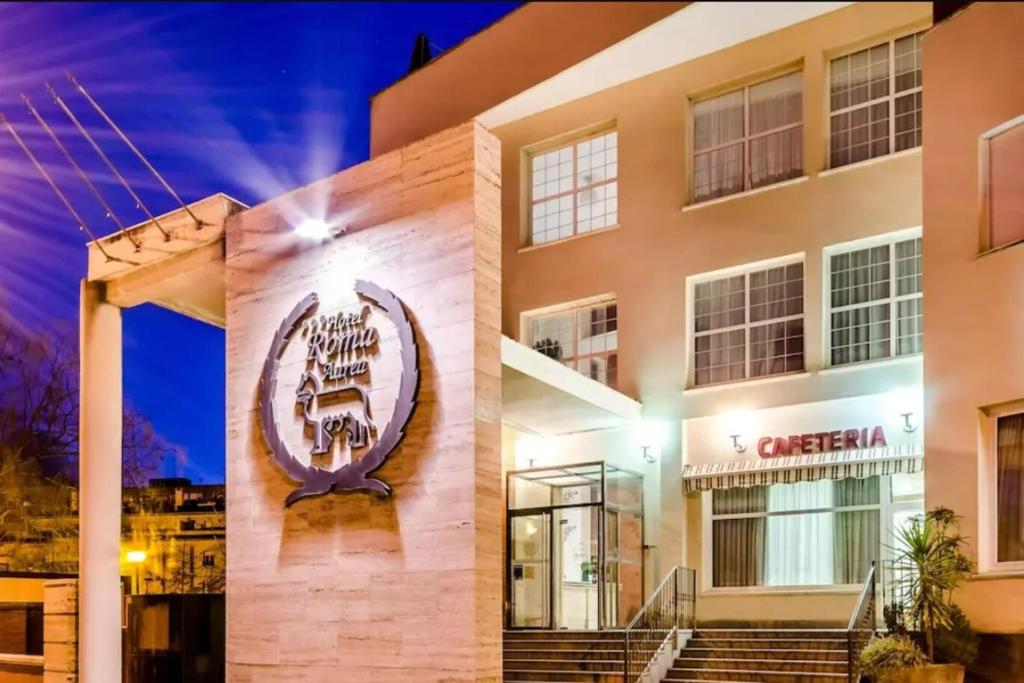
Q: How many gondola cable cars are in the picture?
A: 0